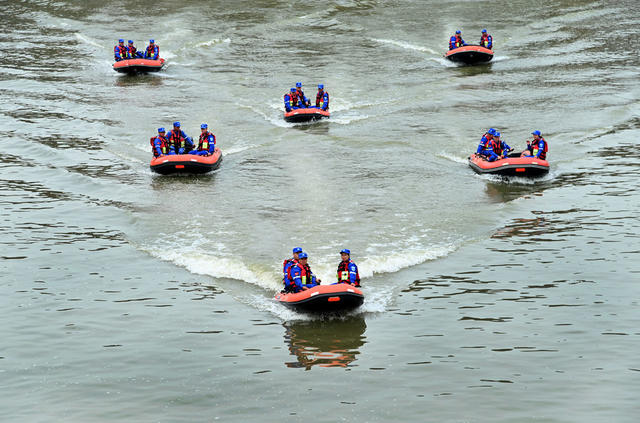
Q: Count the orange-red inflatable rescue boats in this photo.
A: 6